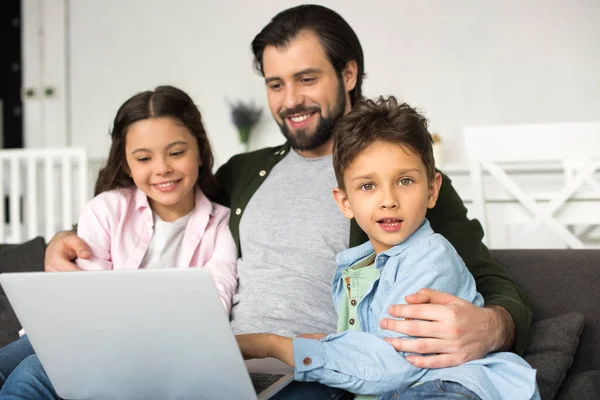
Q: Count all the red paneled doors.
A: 0